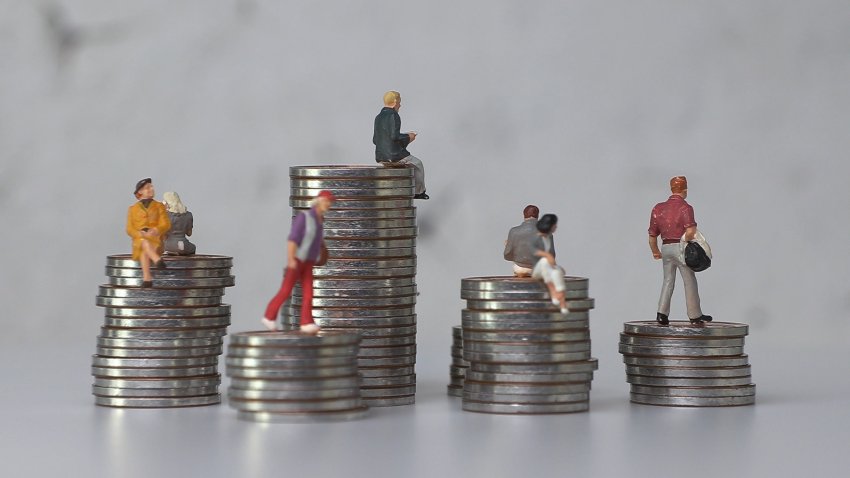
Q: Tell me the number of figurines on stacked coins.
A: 7